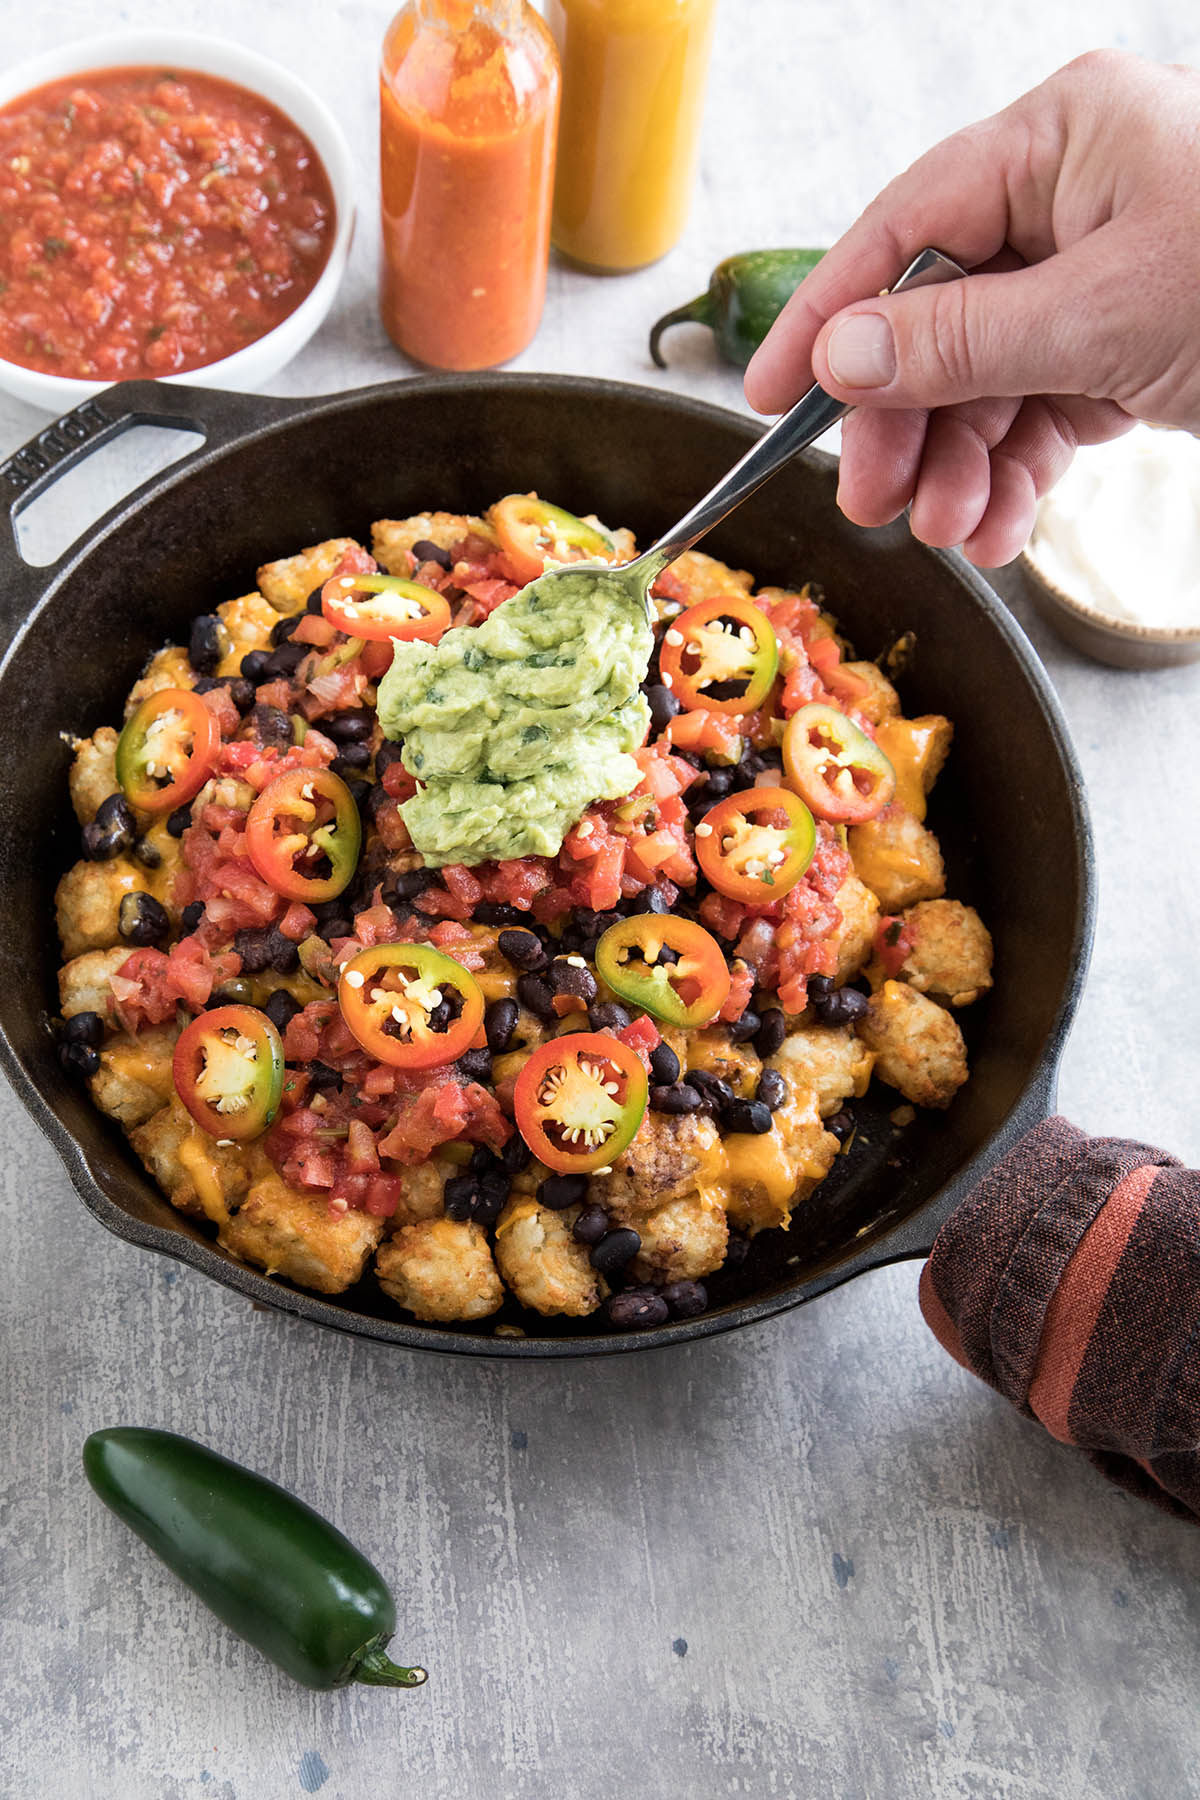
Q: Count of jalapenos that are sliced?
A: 11